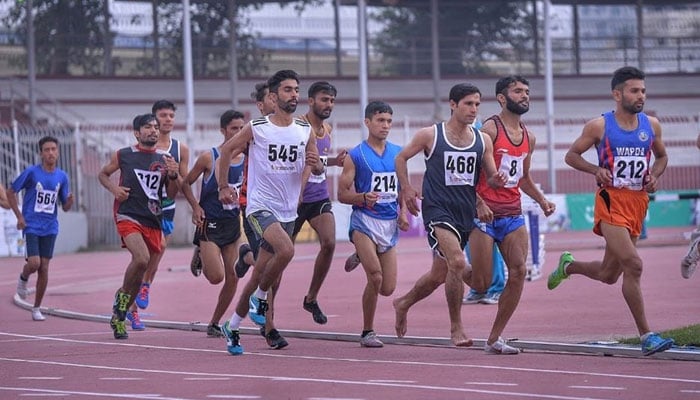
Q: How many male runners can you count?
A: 11